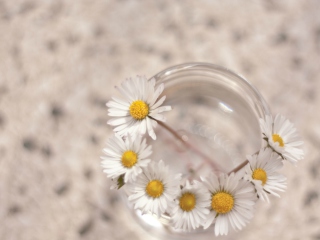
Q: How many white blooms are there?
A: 7